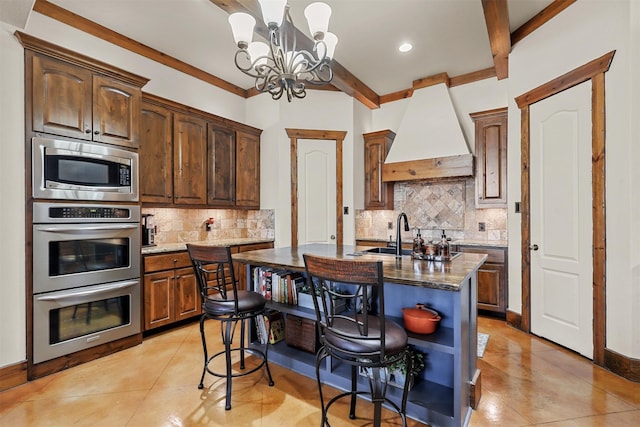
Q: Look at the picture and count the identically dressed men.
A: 0